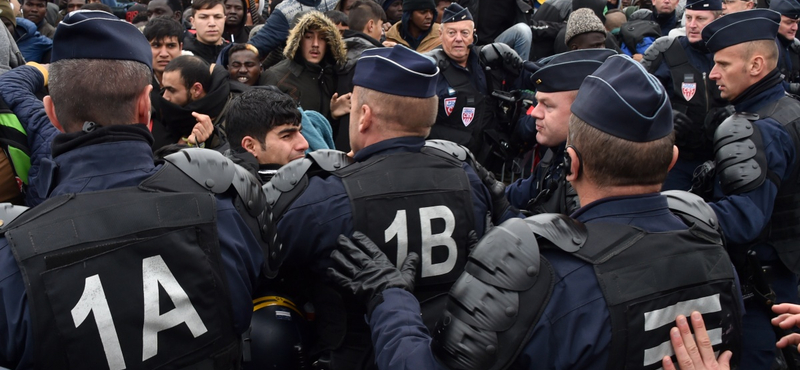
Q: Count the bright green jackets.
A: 1